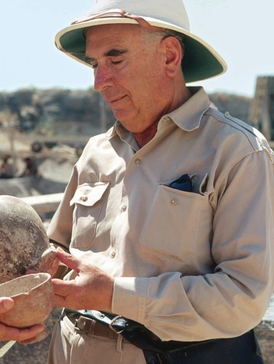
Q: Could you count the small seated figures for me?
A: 0